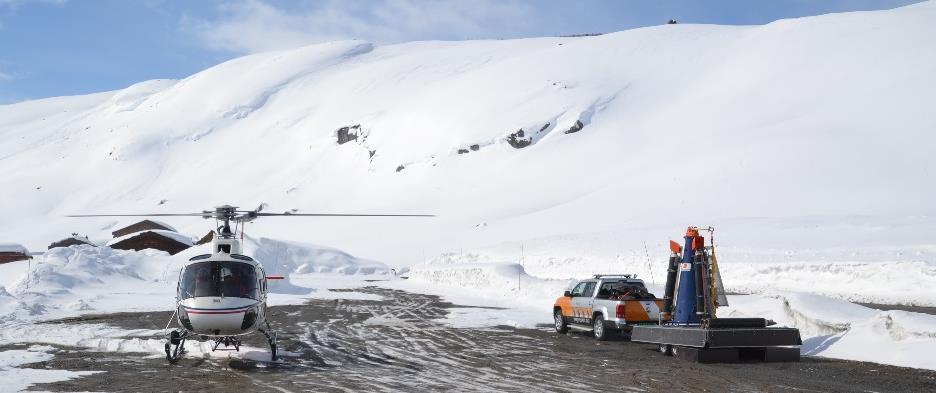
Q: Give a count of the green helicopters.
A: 0